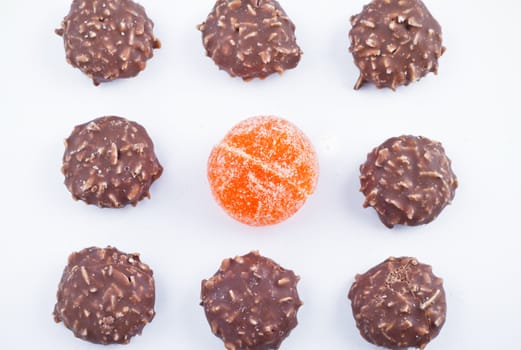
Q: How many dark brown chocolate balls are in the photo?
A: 8